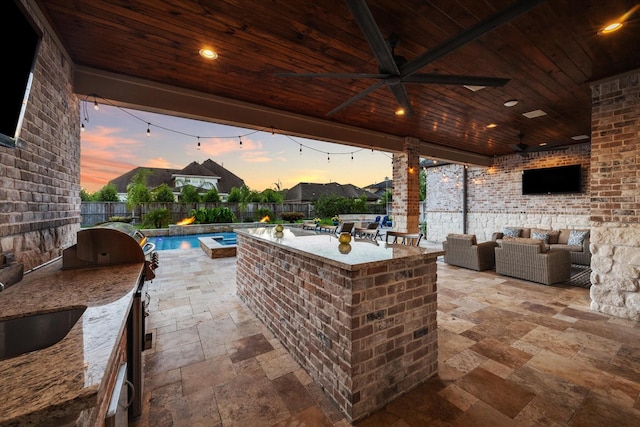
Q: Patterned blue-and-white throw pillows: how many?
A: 3